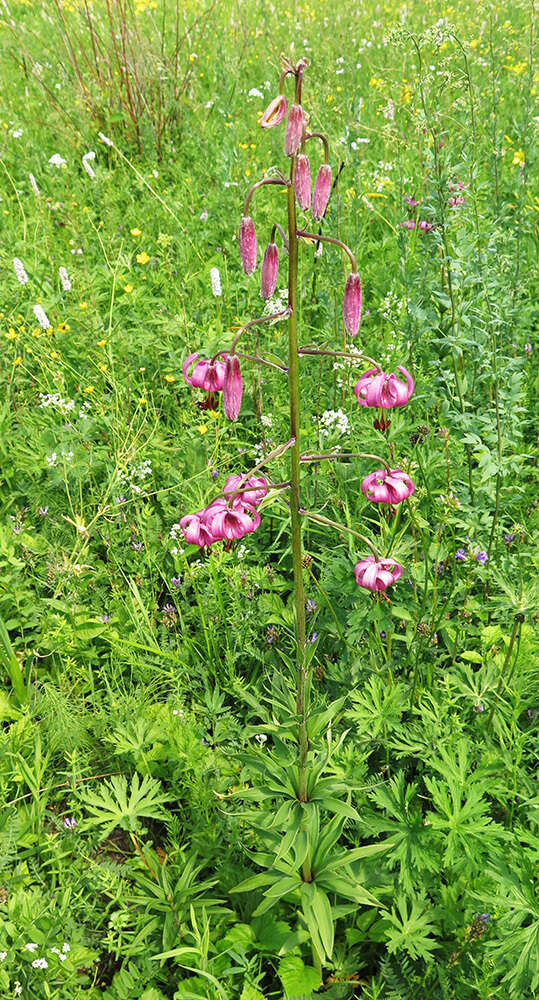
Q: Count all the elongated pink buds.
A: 8